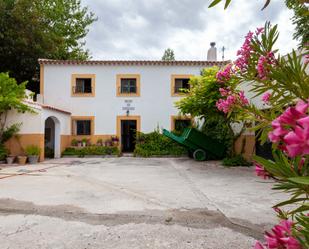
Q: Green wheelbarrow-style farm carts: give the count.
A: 1